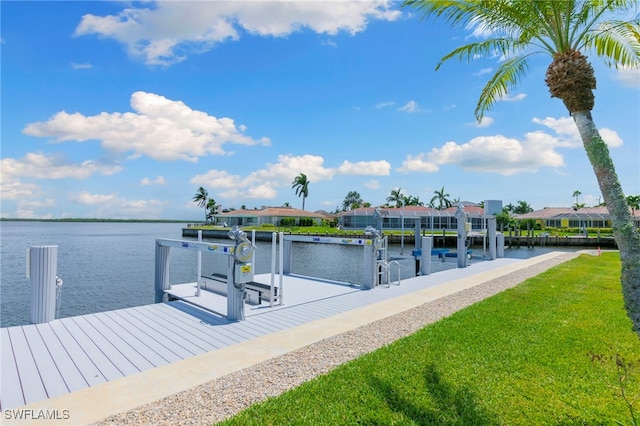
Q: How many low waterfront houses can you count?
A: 3